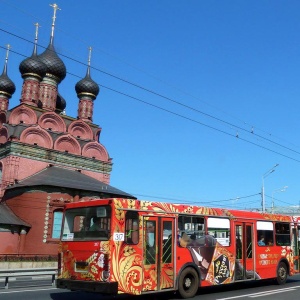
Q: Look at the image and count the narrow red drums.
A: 4